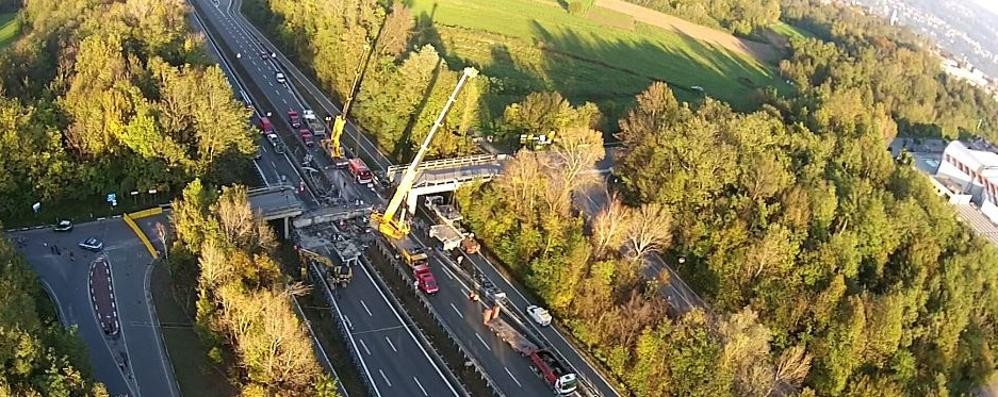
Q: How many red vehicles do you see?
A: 6